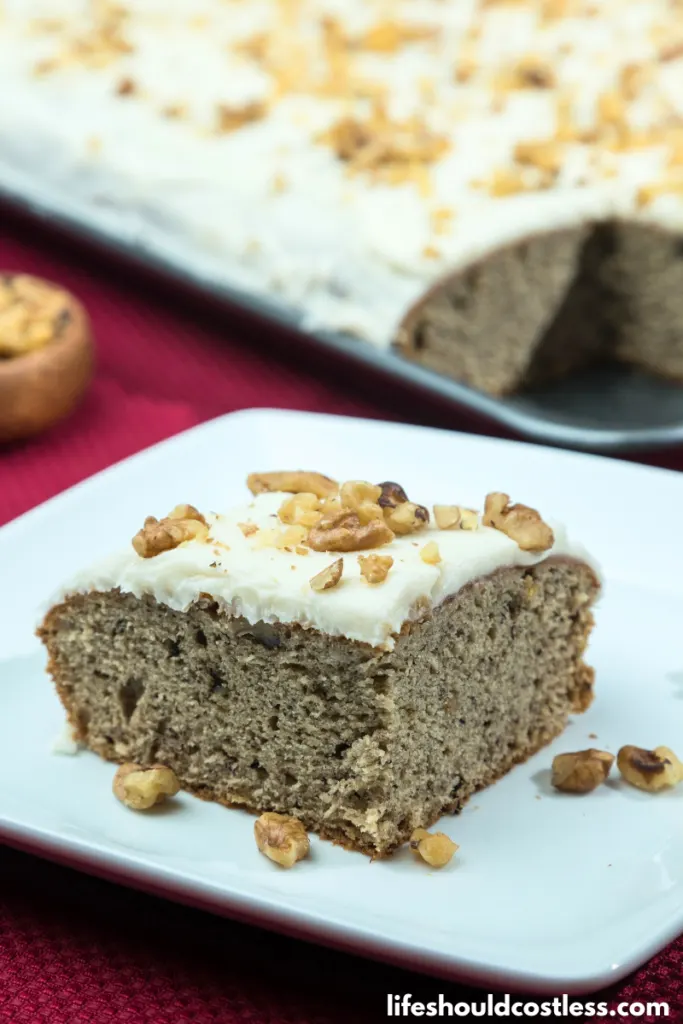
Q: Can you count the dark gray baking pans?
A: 1